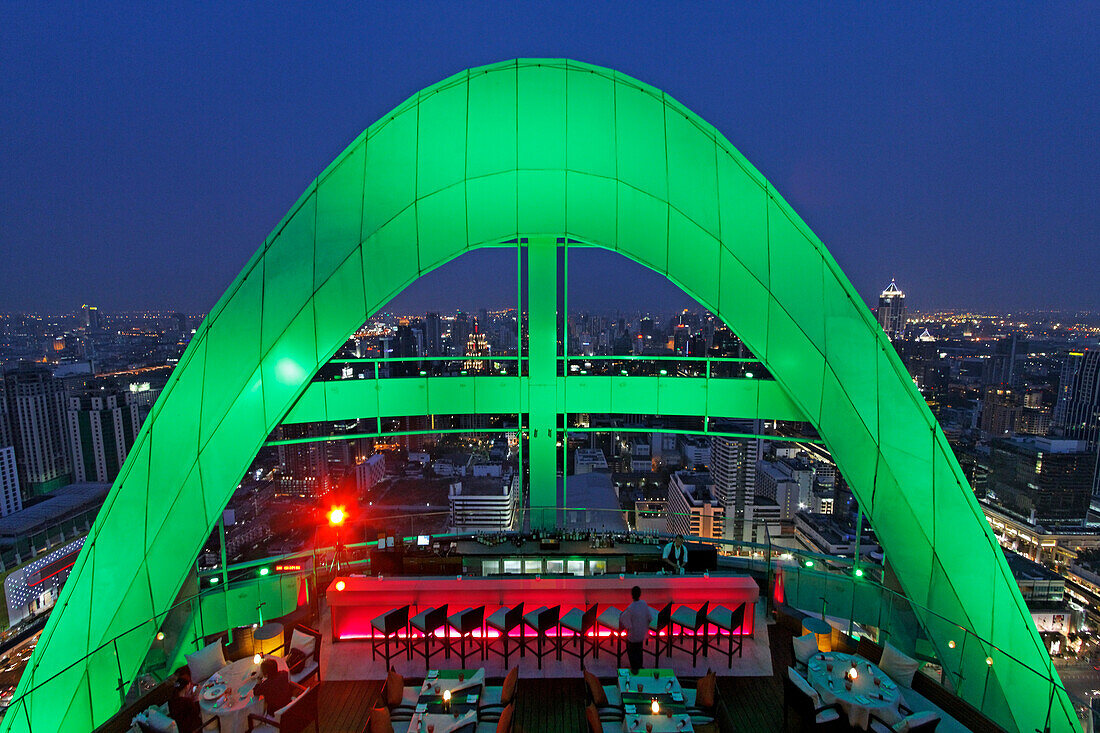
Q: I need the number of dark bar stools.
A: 10